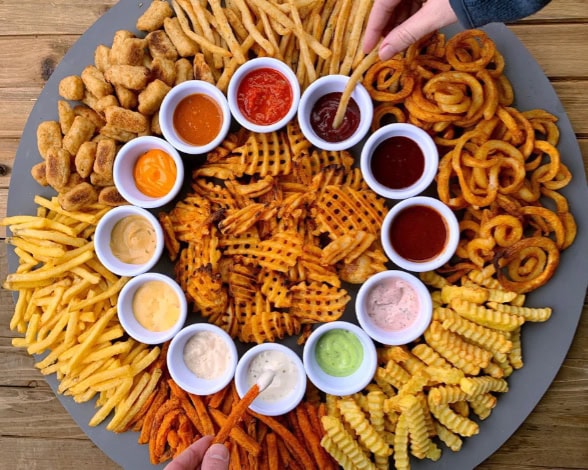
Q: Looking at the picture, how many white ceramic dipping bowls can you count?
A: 12